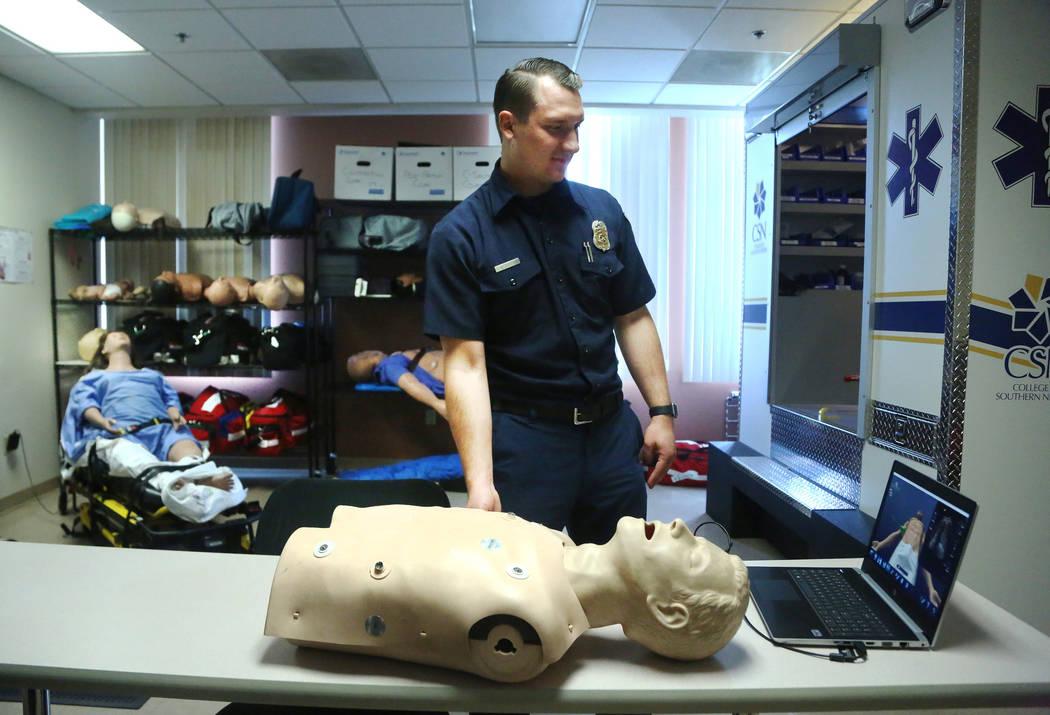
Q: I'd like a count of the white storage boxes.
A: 3